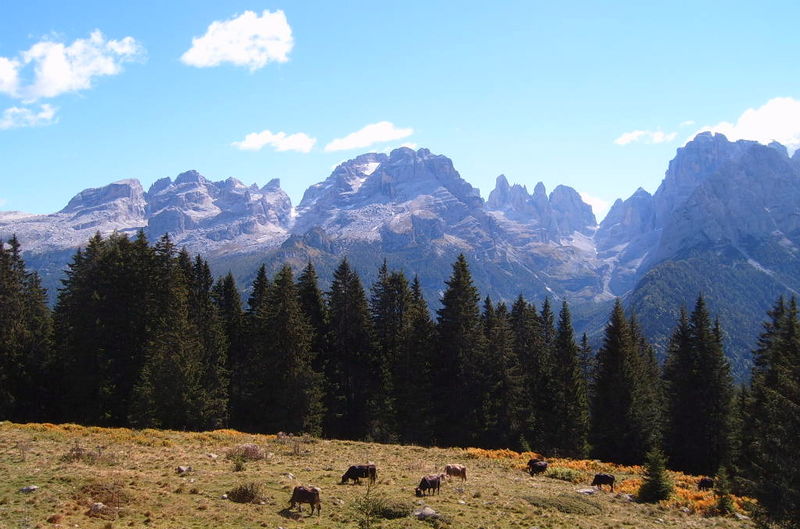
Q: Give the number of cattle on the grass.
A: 7